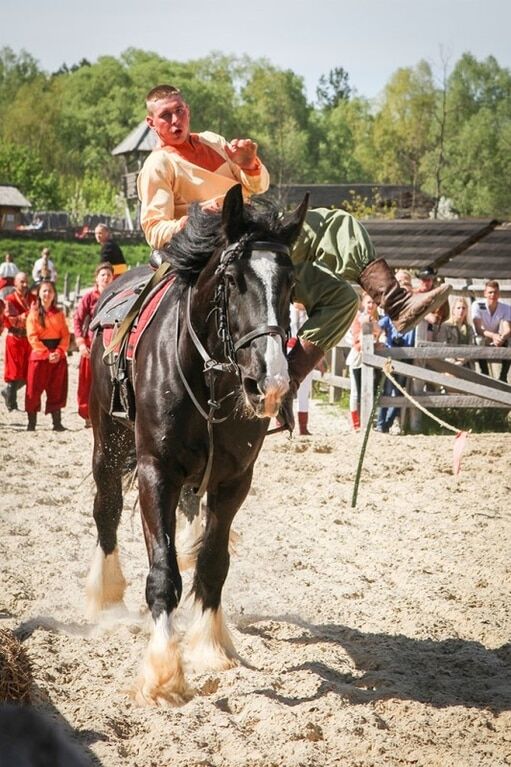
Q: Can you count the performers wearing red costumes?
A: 3